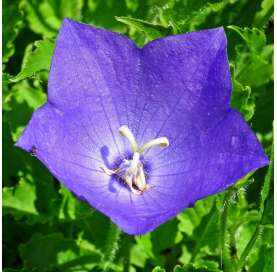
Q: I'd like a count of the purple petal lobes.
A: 5